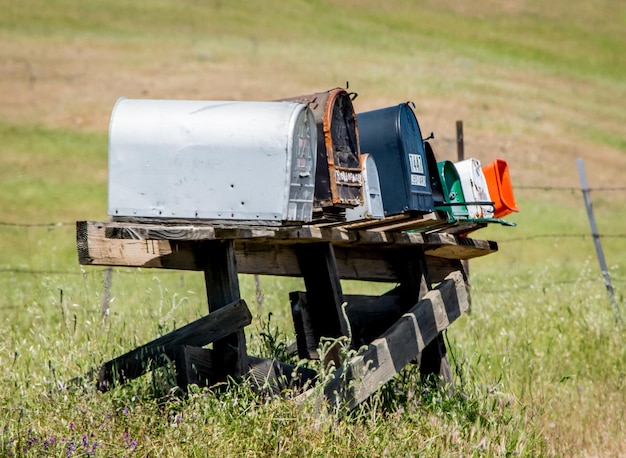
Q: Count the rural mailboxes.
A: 8